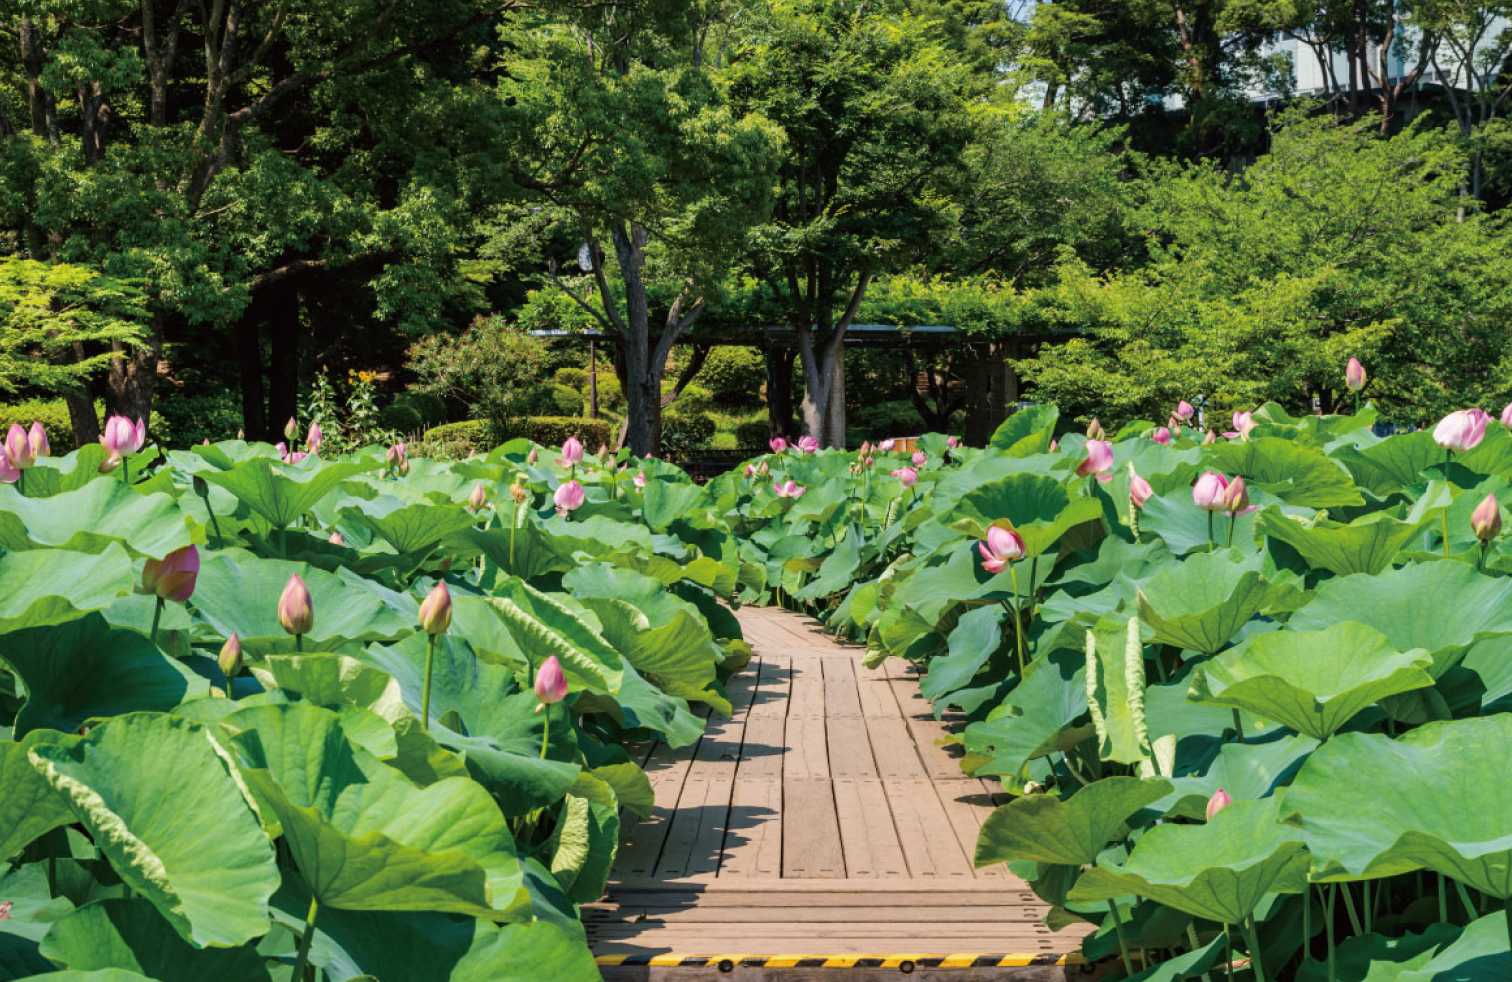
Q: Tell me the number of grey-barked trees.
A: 2